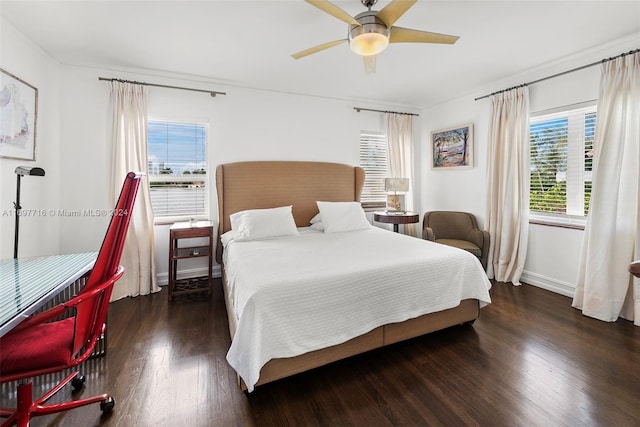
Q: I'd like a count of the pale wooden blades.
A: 5